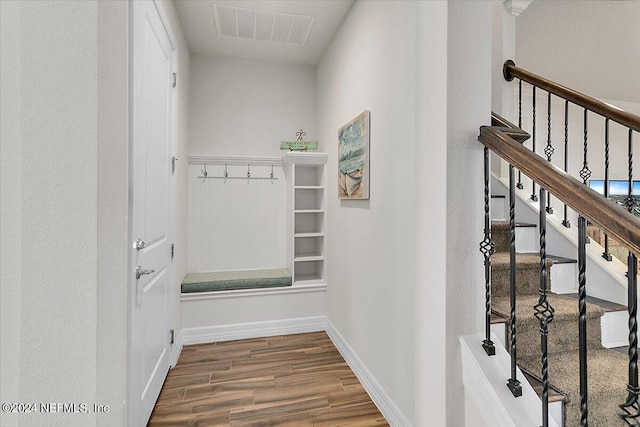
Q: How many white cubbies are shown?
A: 5